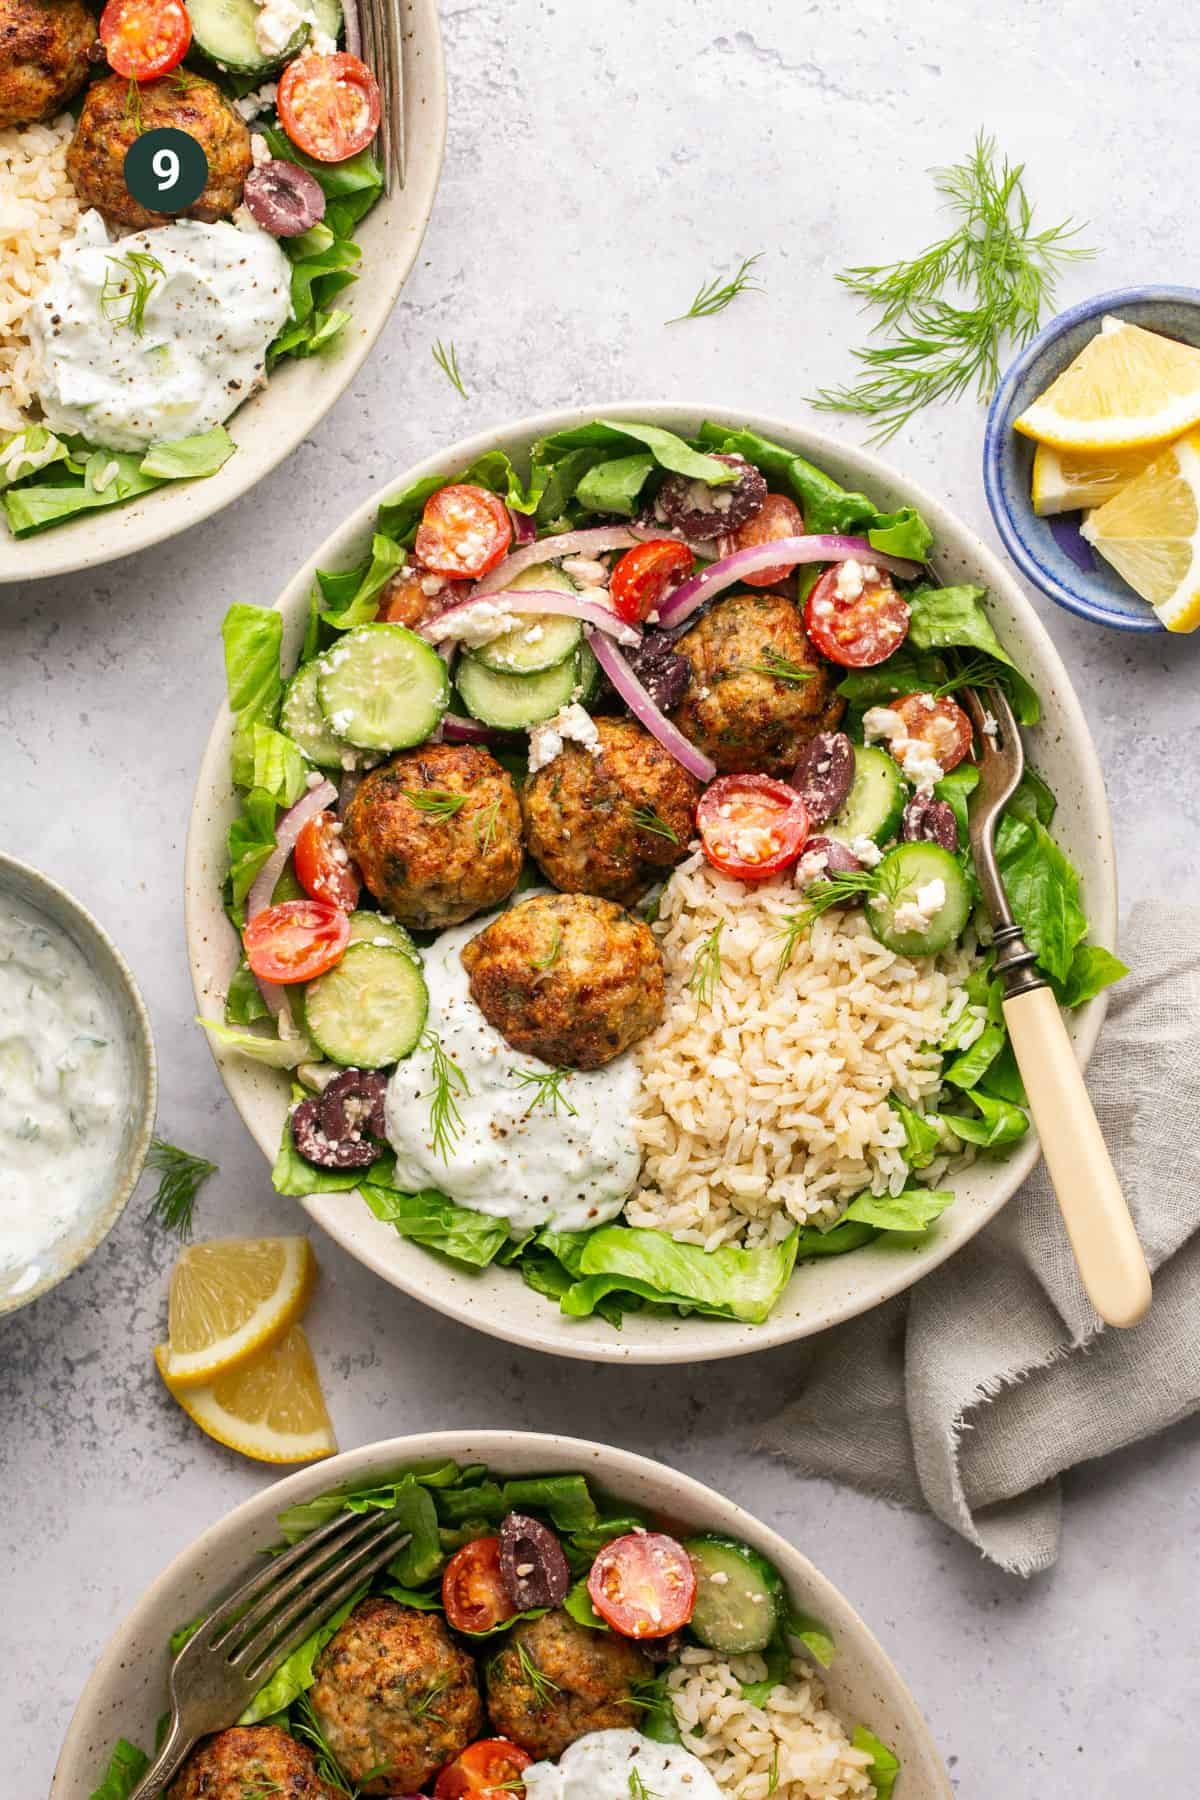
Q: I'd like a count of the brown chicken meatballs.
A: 9